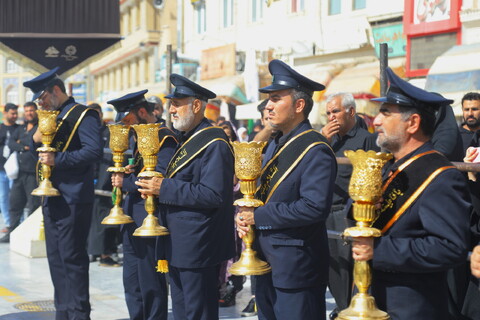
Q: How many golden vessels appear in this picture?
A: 5